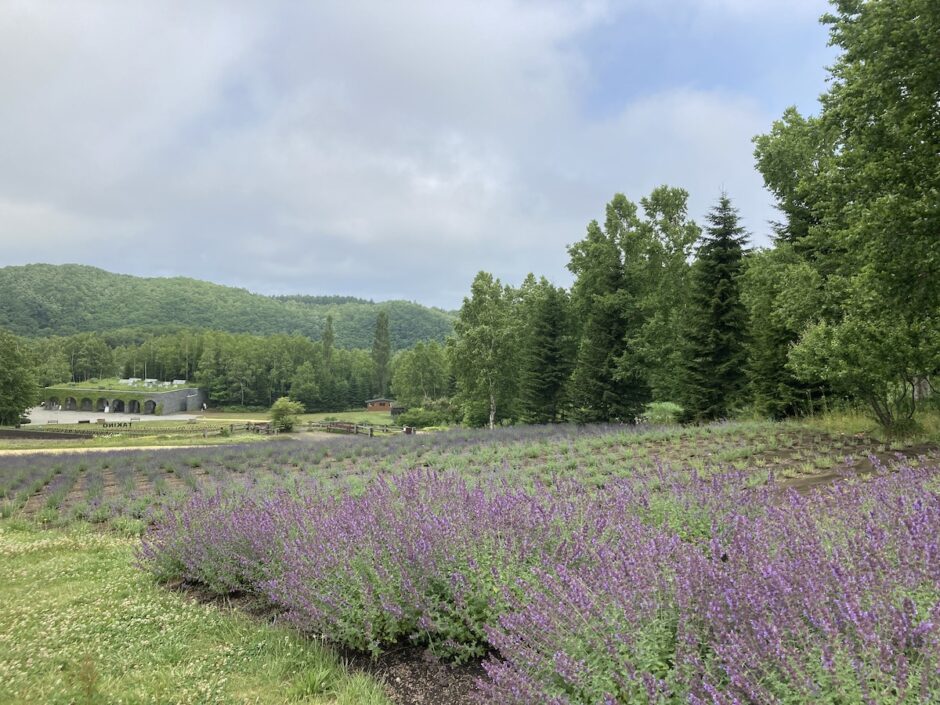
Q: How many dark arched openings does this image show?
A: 7